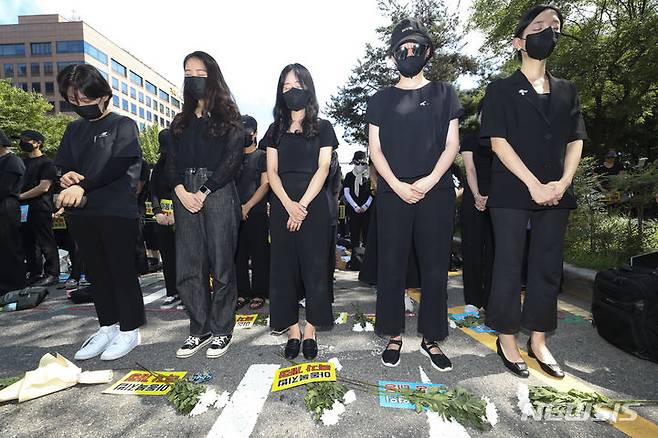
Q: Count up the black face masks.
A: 7